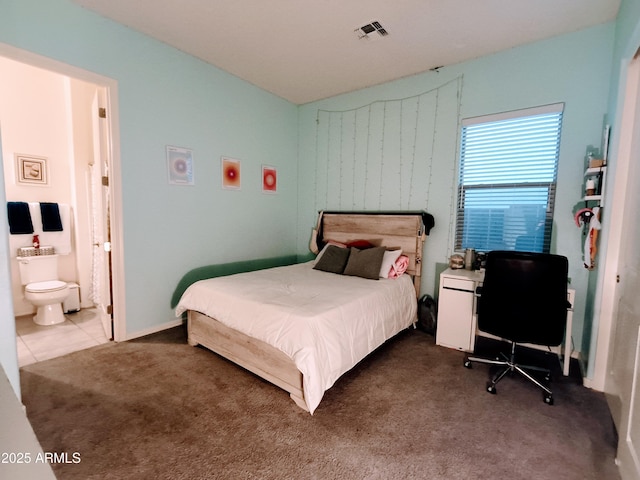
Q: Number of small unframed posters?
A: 3